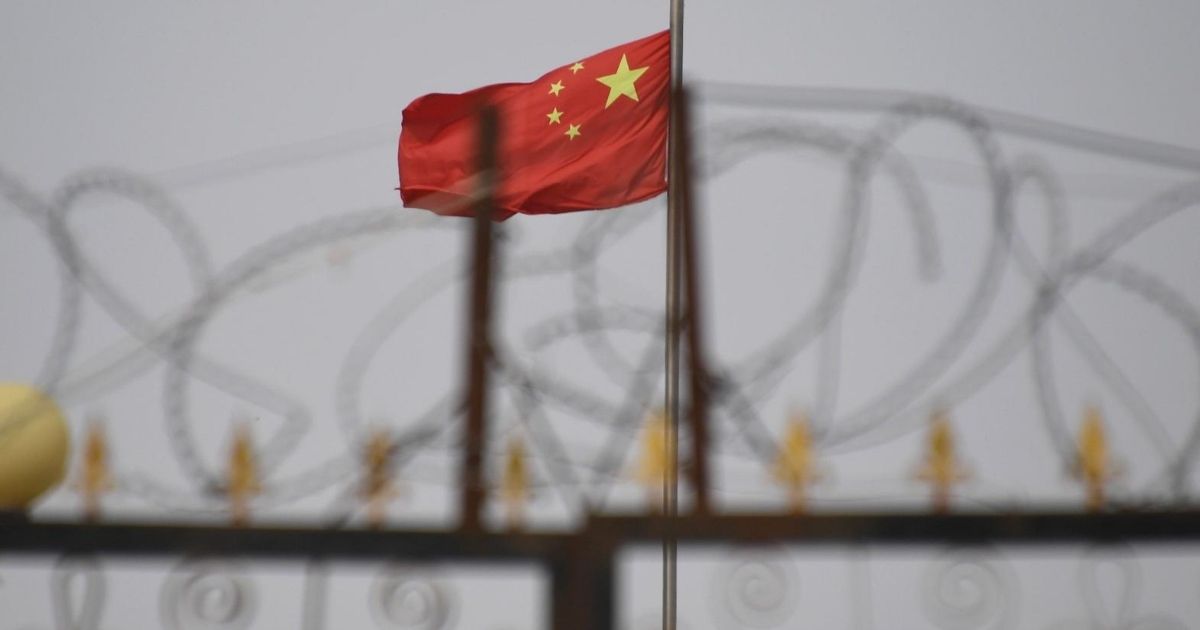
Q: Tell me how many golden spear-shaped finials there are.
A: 8